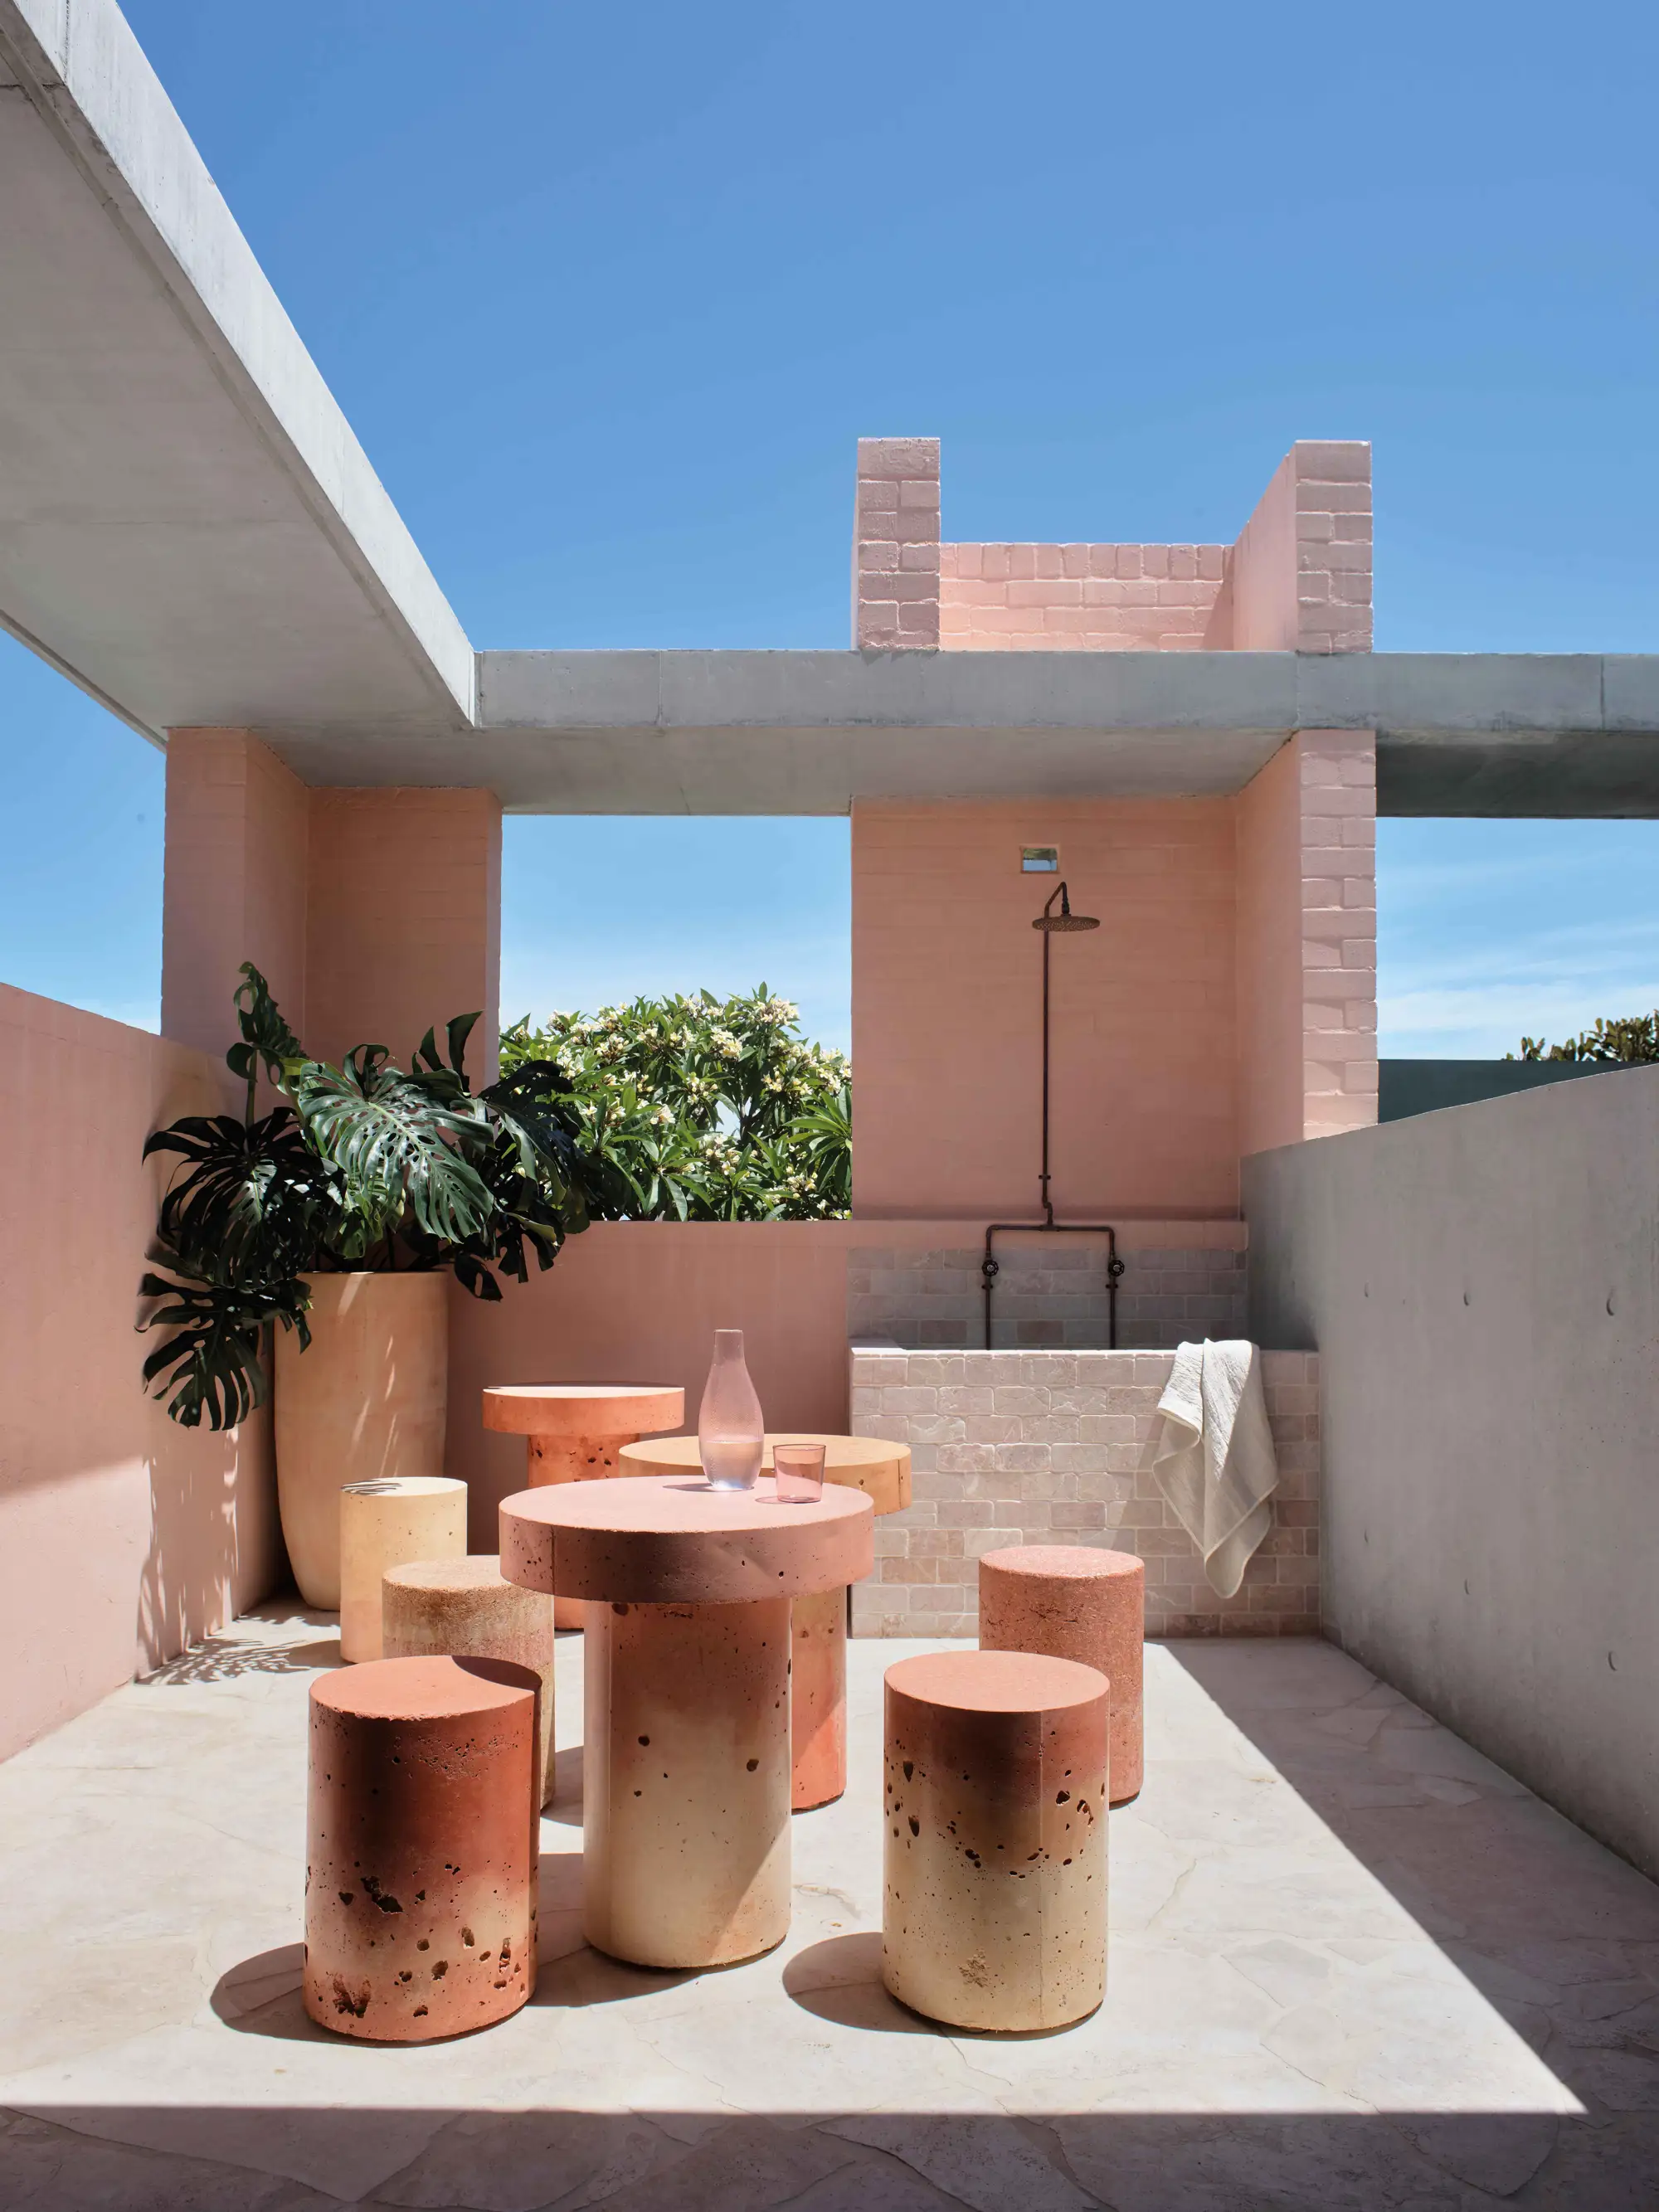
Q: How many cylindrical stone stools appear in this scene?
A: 5